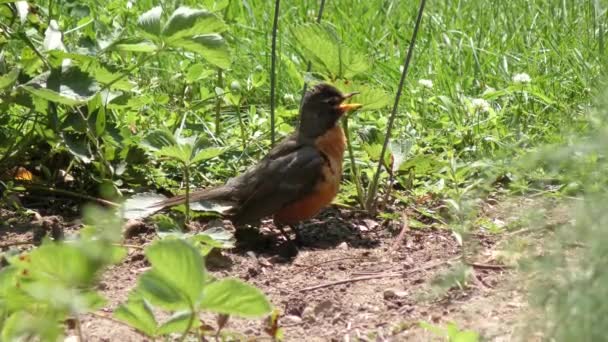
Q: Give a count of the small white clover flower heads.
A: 3